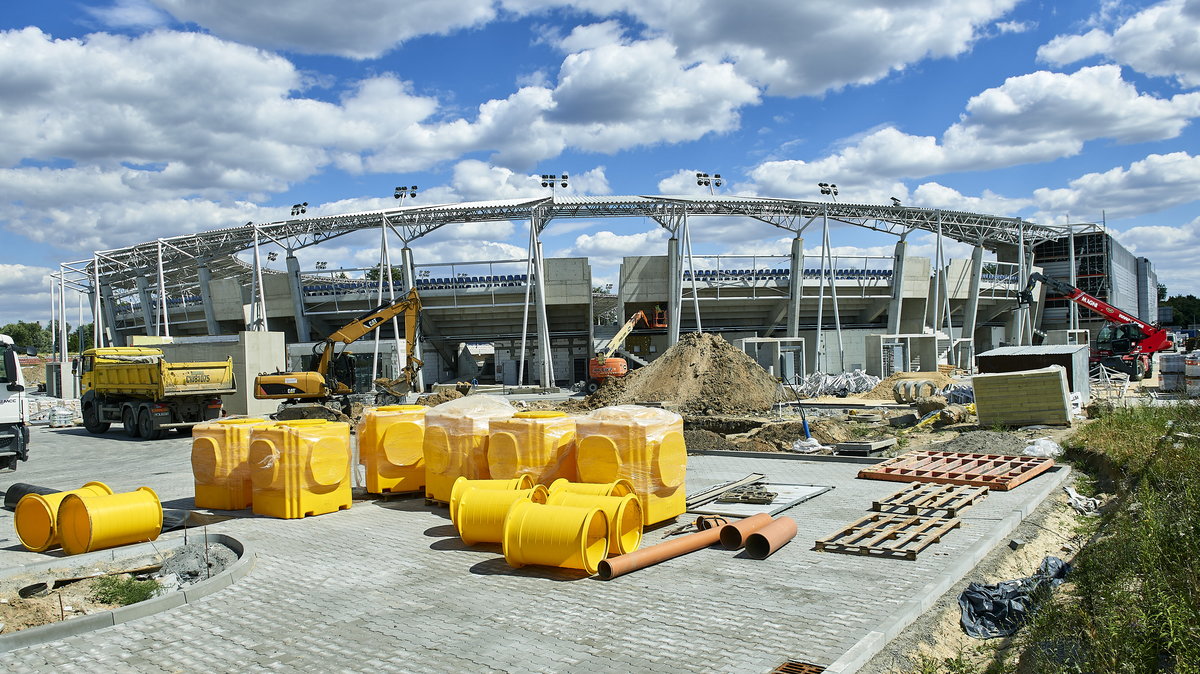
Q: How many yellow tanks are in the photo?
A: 6